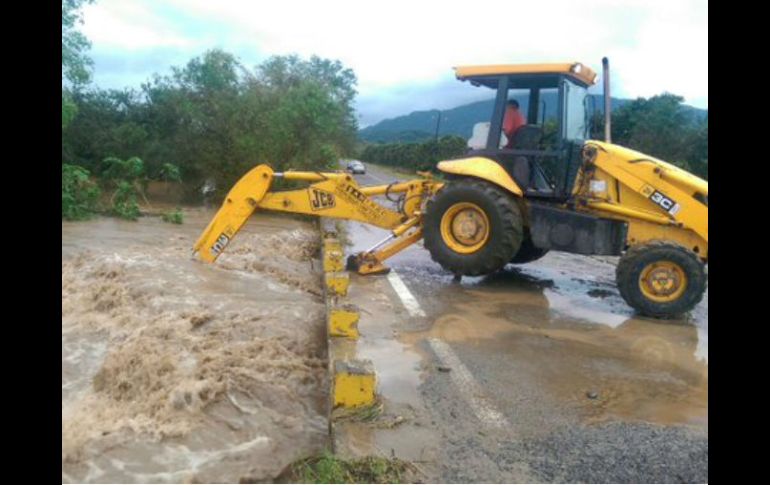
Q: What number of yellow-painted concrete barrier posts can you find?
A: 5